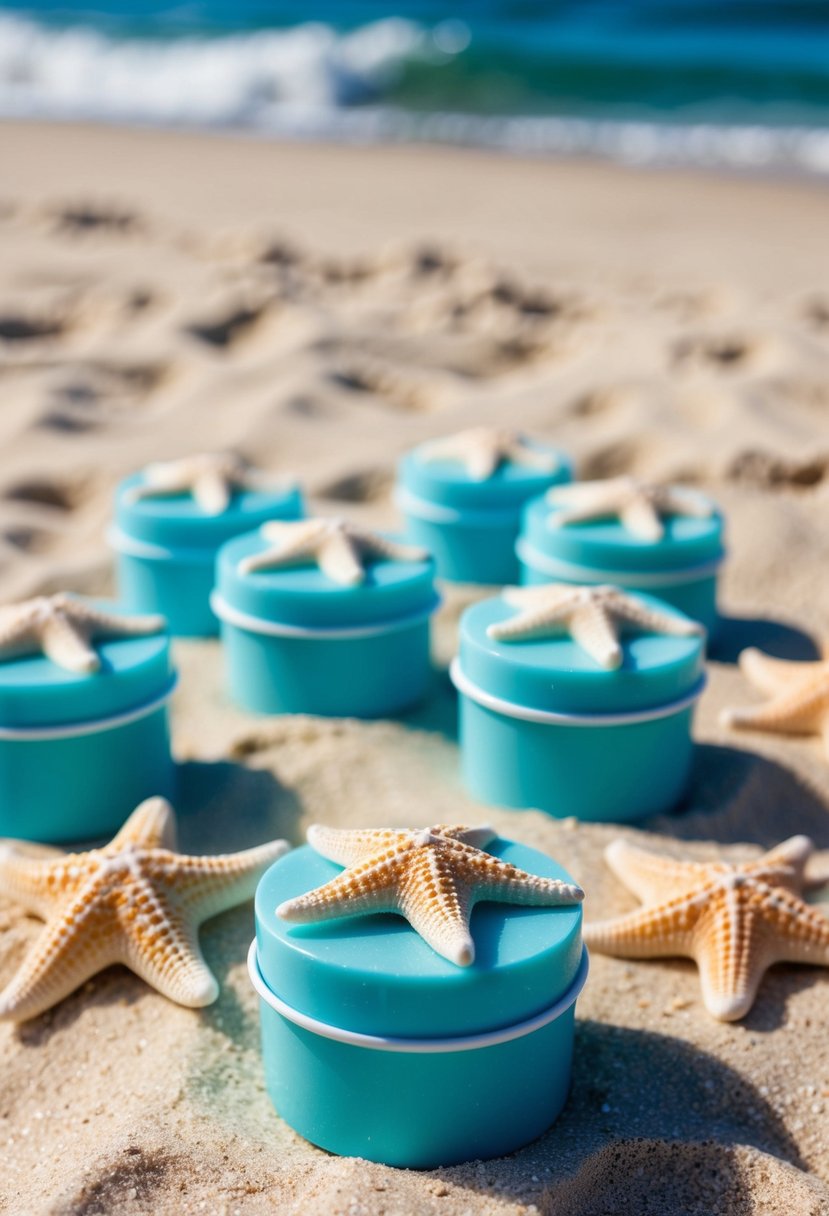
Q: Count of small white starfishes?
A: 6